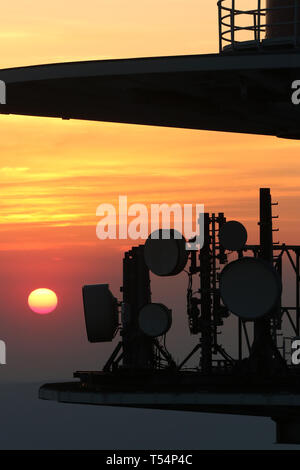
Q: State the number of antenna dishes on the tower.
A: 5